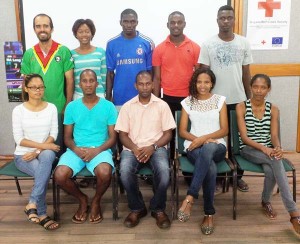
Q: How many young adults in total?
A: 10